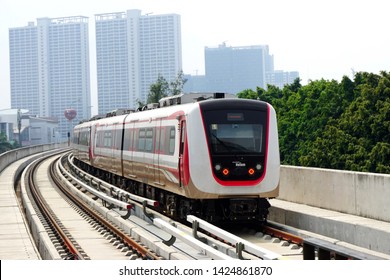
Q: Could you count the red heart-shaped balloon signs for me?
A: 1